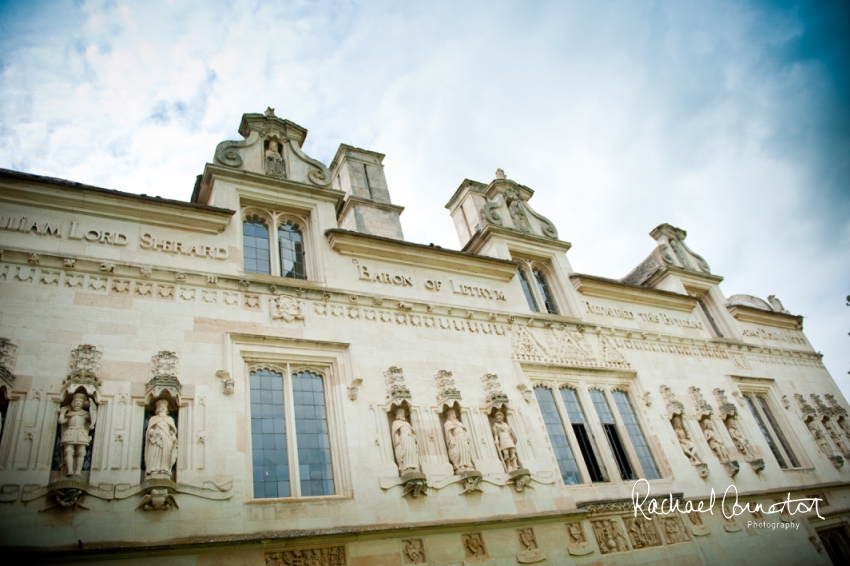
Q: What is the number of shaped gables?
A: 3